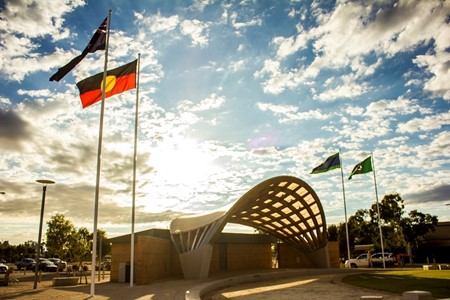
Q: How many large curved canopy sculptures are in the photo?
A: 1